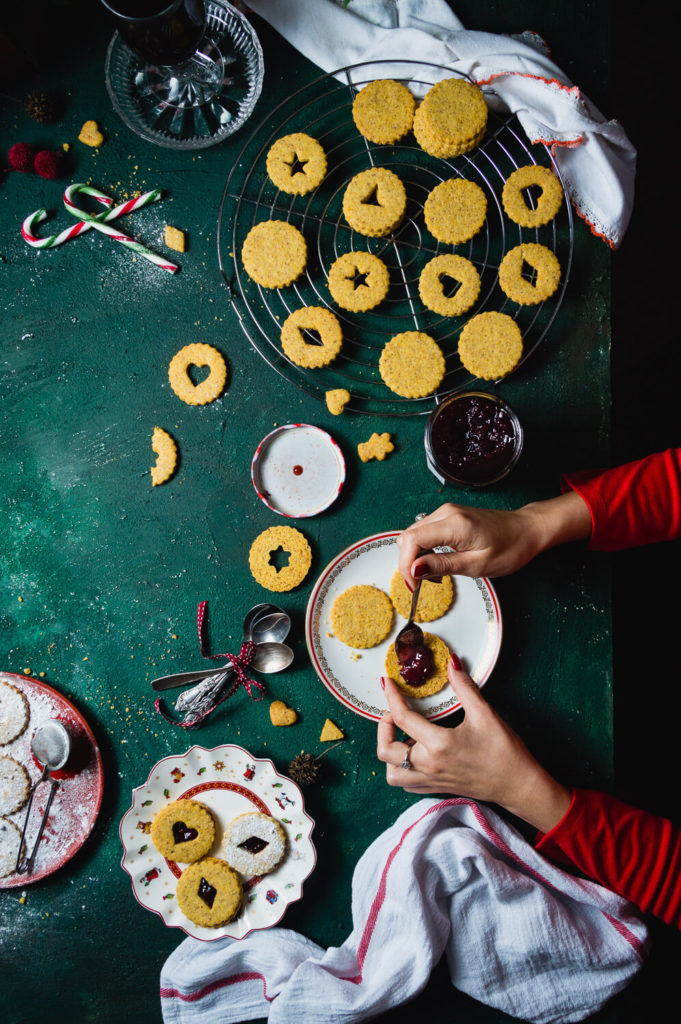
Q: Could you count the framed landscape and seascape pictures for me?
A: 0